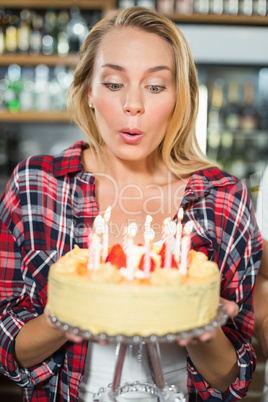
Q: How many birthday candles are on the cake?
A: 12